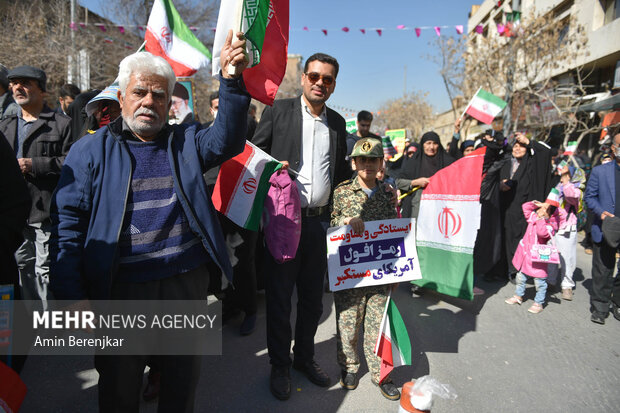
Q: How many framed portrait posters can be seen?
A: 1